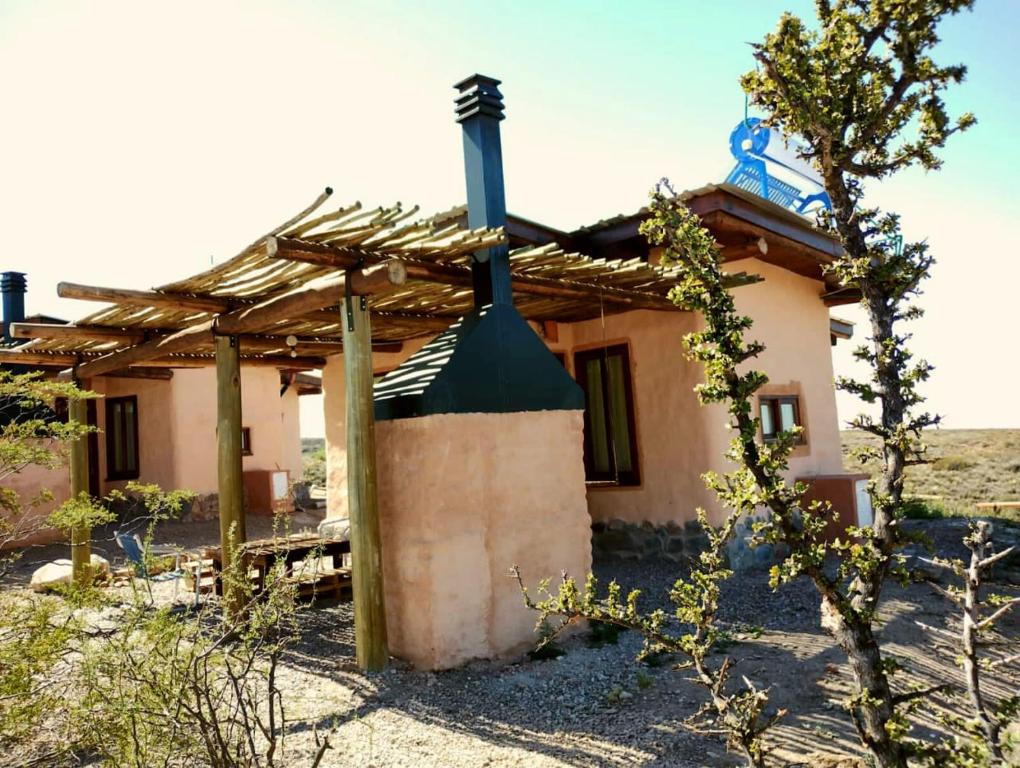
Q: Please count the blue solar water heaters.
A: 1